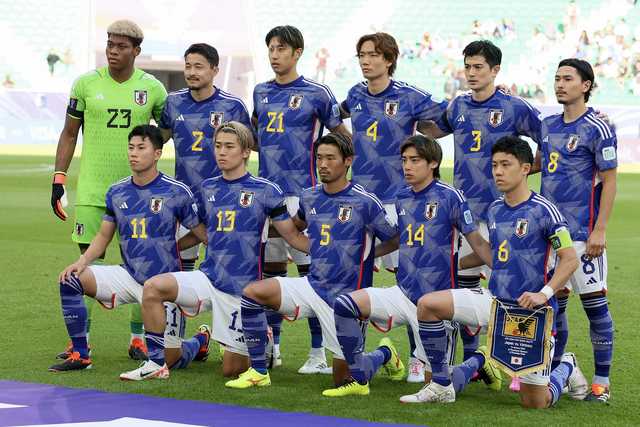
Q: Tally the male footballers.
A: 11